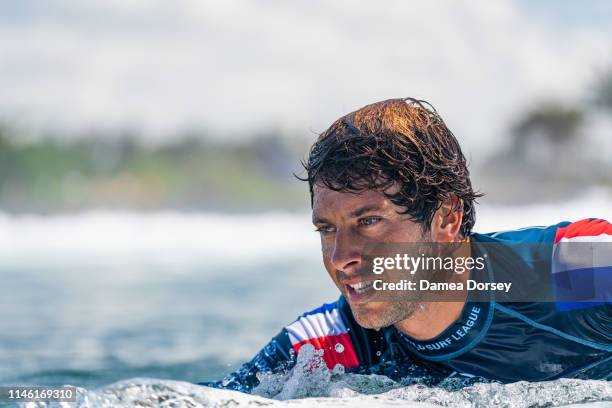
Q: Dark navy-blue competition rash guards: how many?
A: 1